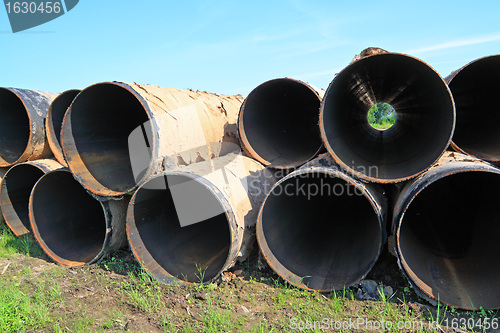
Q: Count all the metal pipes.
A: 11